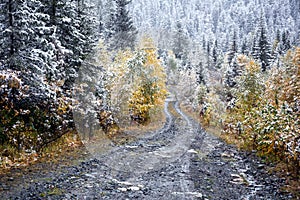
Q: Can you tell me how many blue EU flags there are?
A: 0